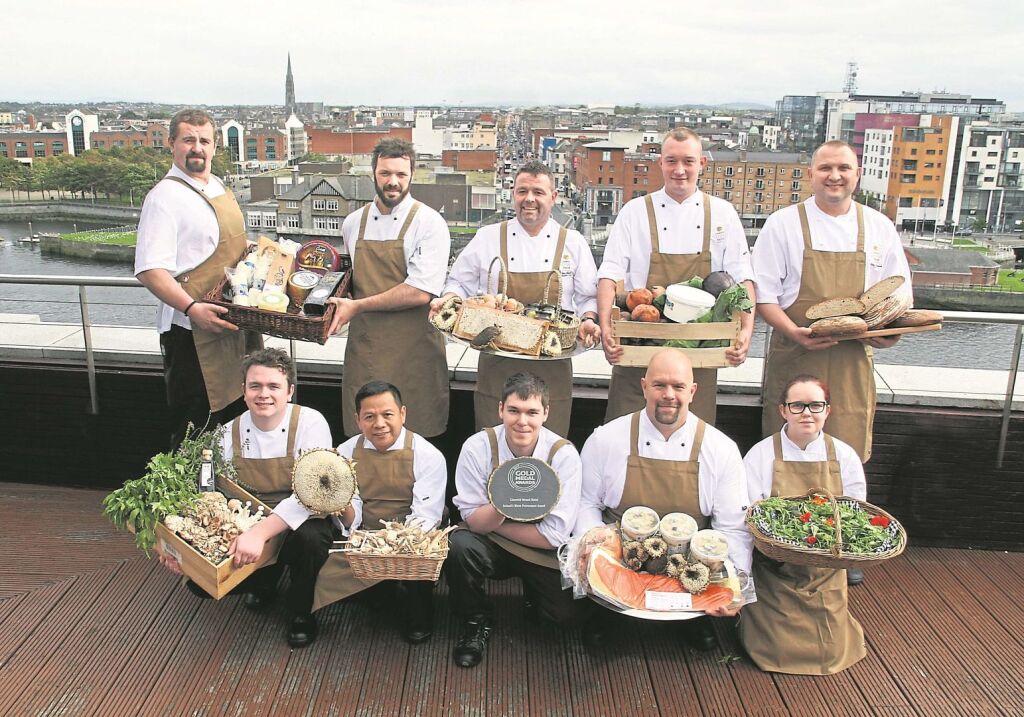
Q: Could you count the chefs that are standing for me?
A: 5